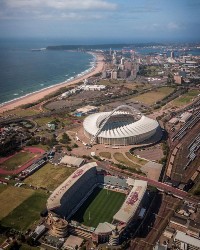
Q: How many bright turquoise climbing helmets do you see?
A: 0